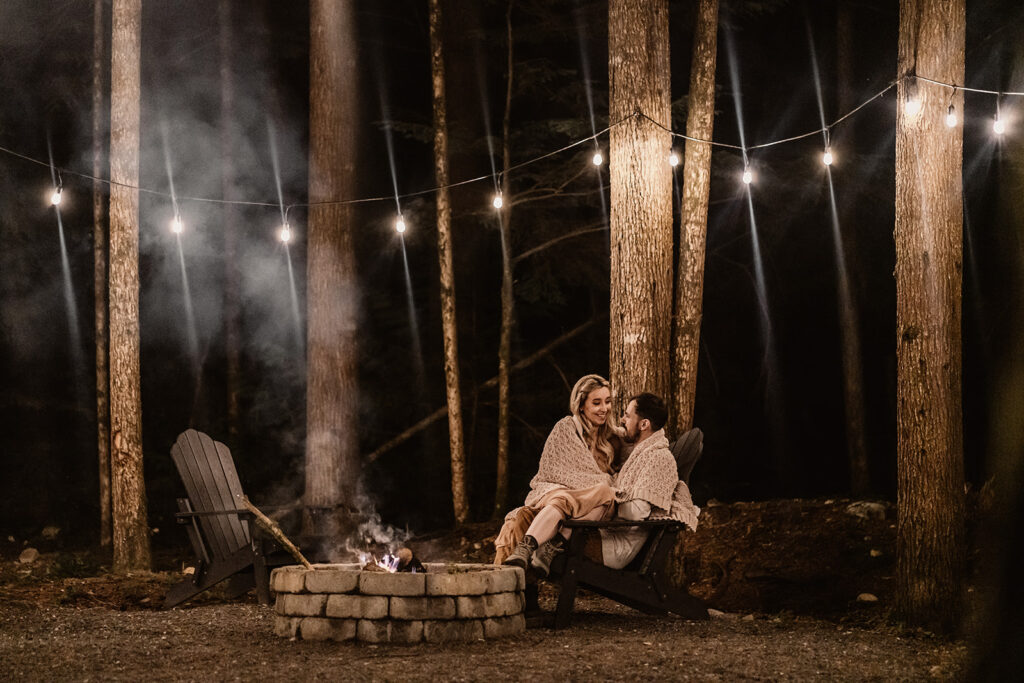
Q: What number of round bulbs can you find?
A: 12